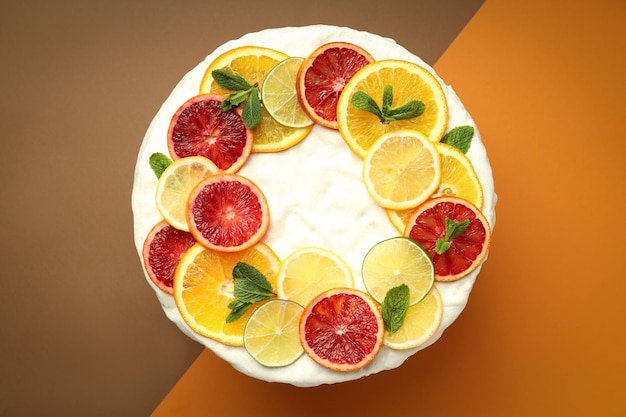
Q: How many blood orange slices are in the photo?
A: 6